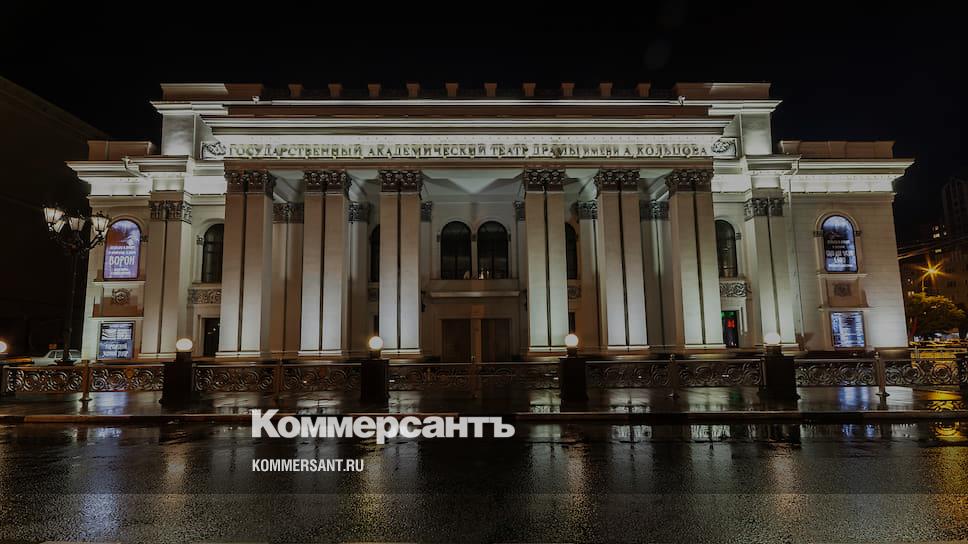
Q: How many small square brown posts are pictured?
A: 10